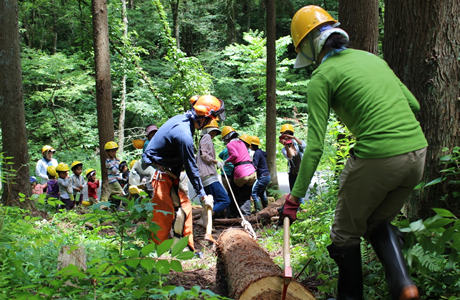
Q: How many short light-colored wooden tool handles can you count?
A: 2